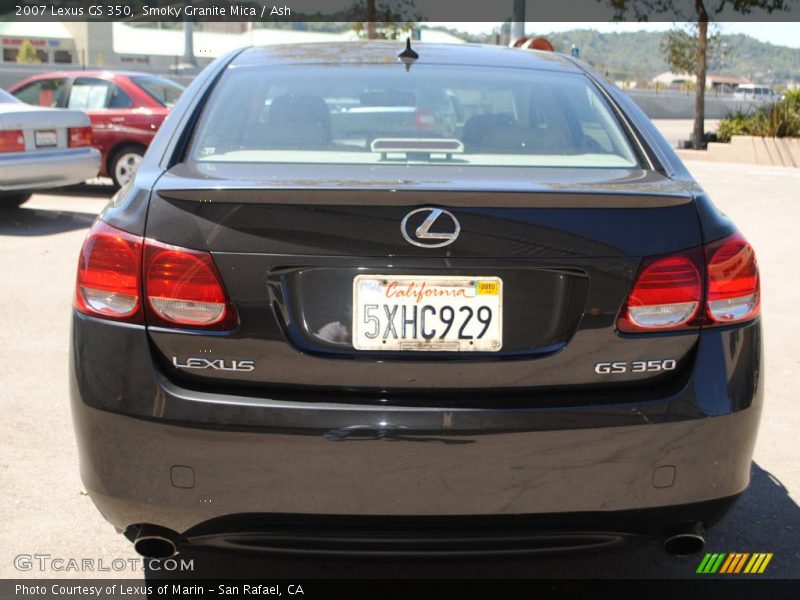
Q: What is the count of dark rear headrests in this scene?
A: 2